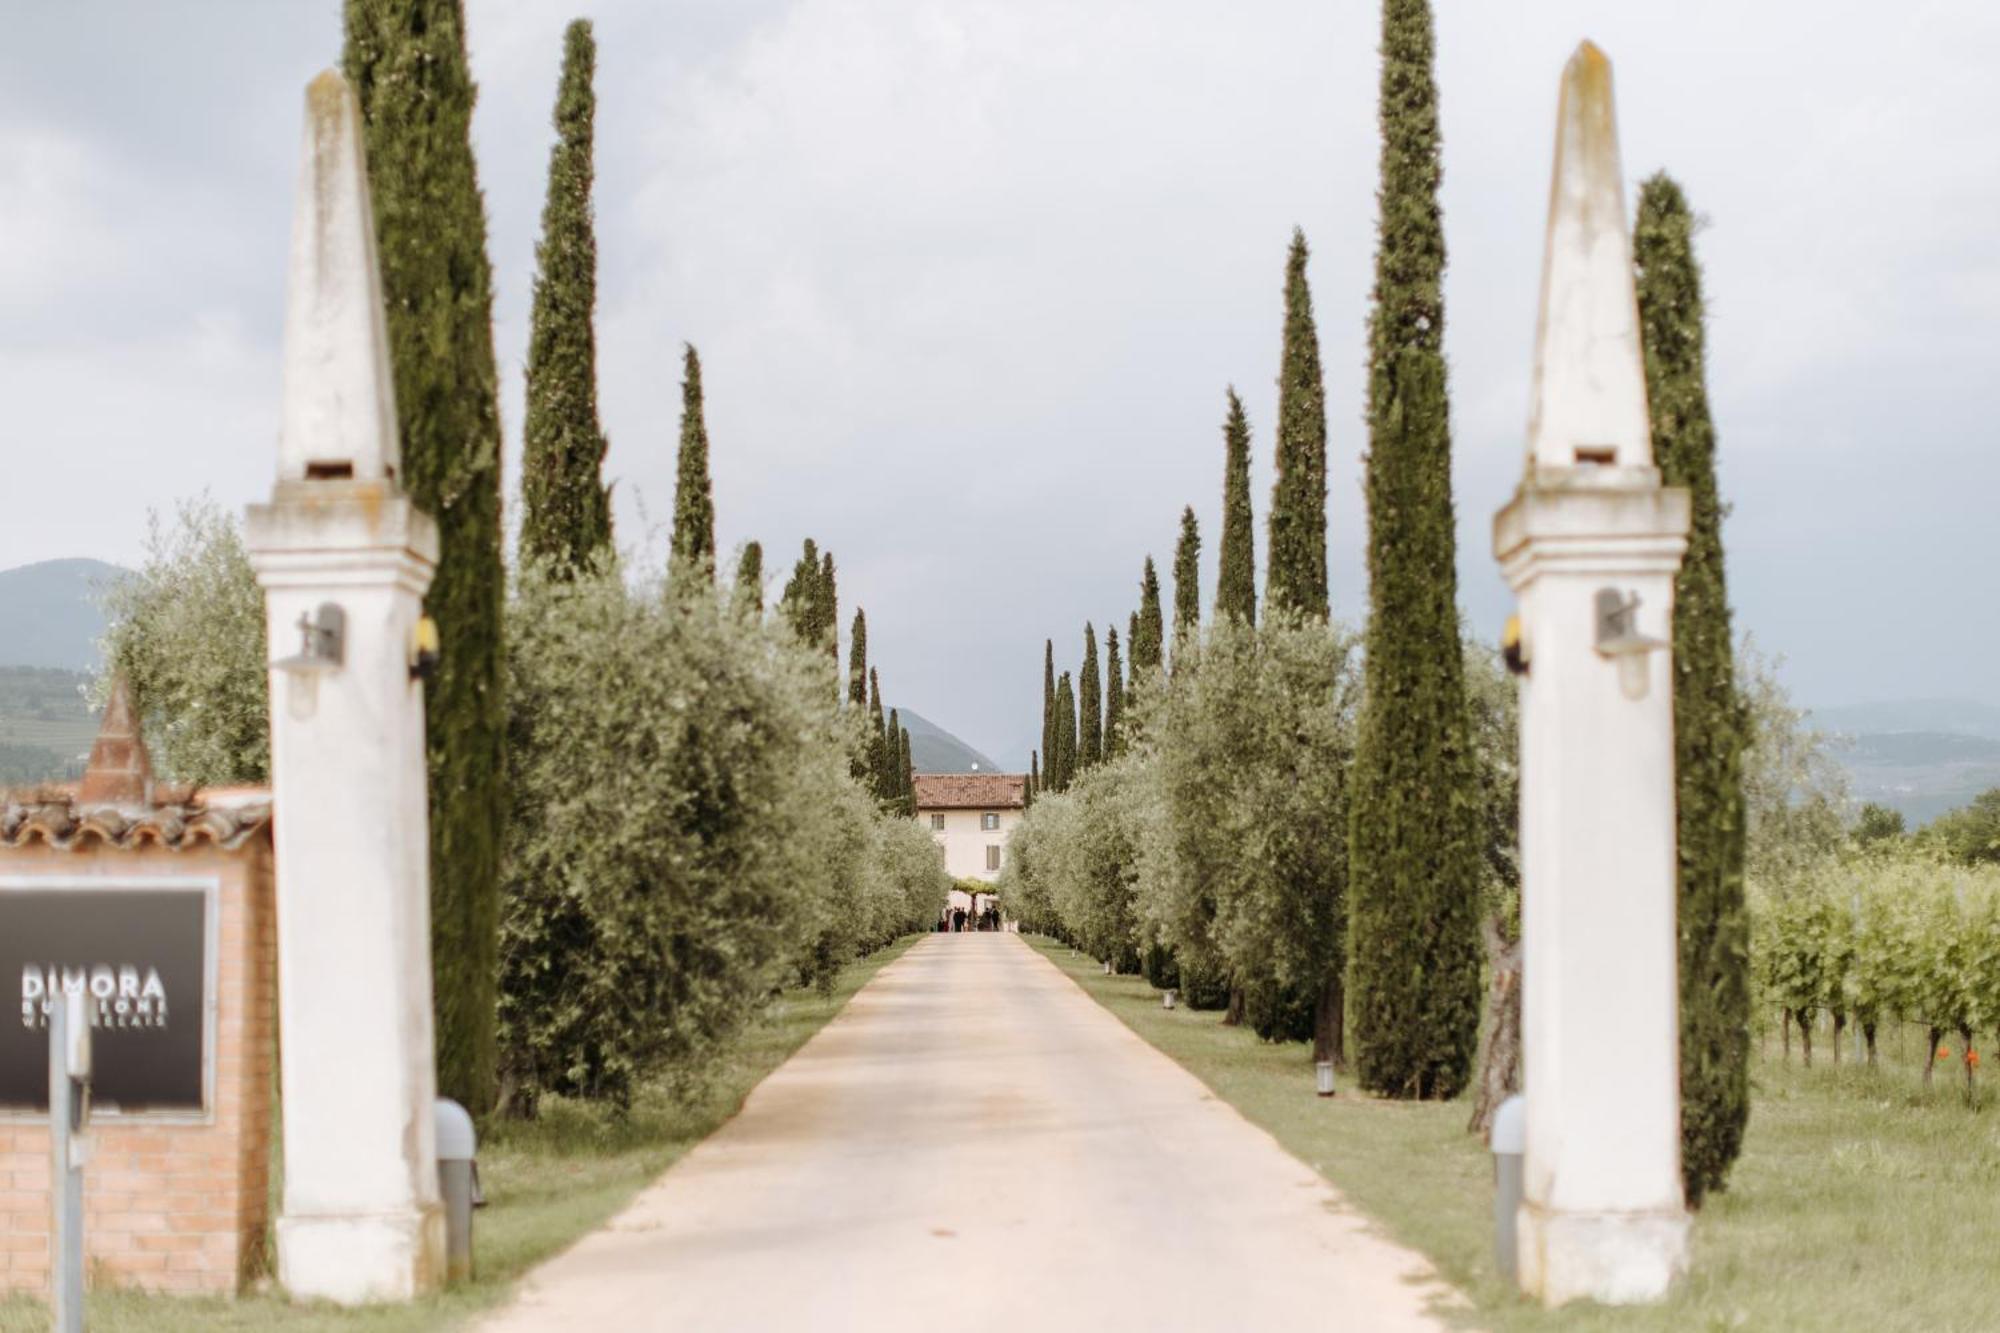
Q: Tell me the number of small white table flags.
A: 0